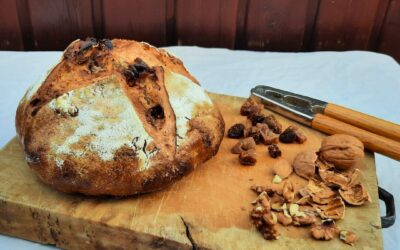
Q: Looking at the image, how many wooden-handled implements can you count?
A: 1